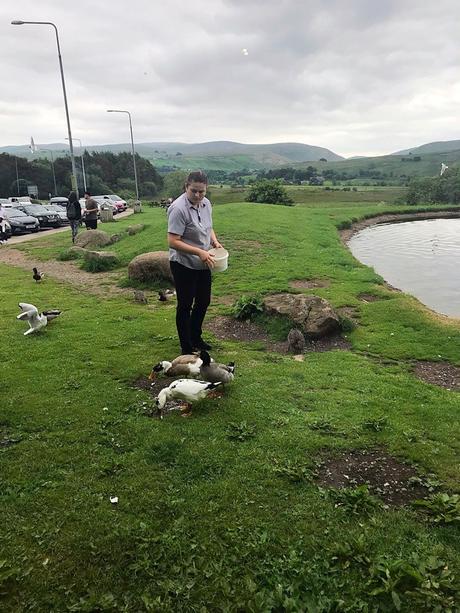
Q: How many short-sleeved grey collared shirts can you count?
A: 1